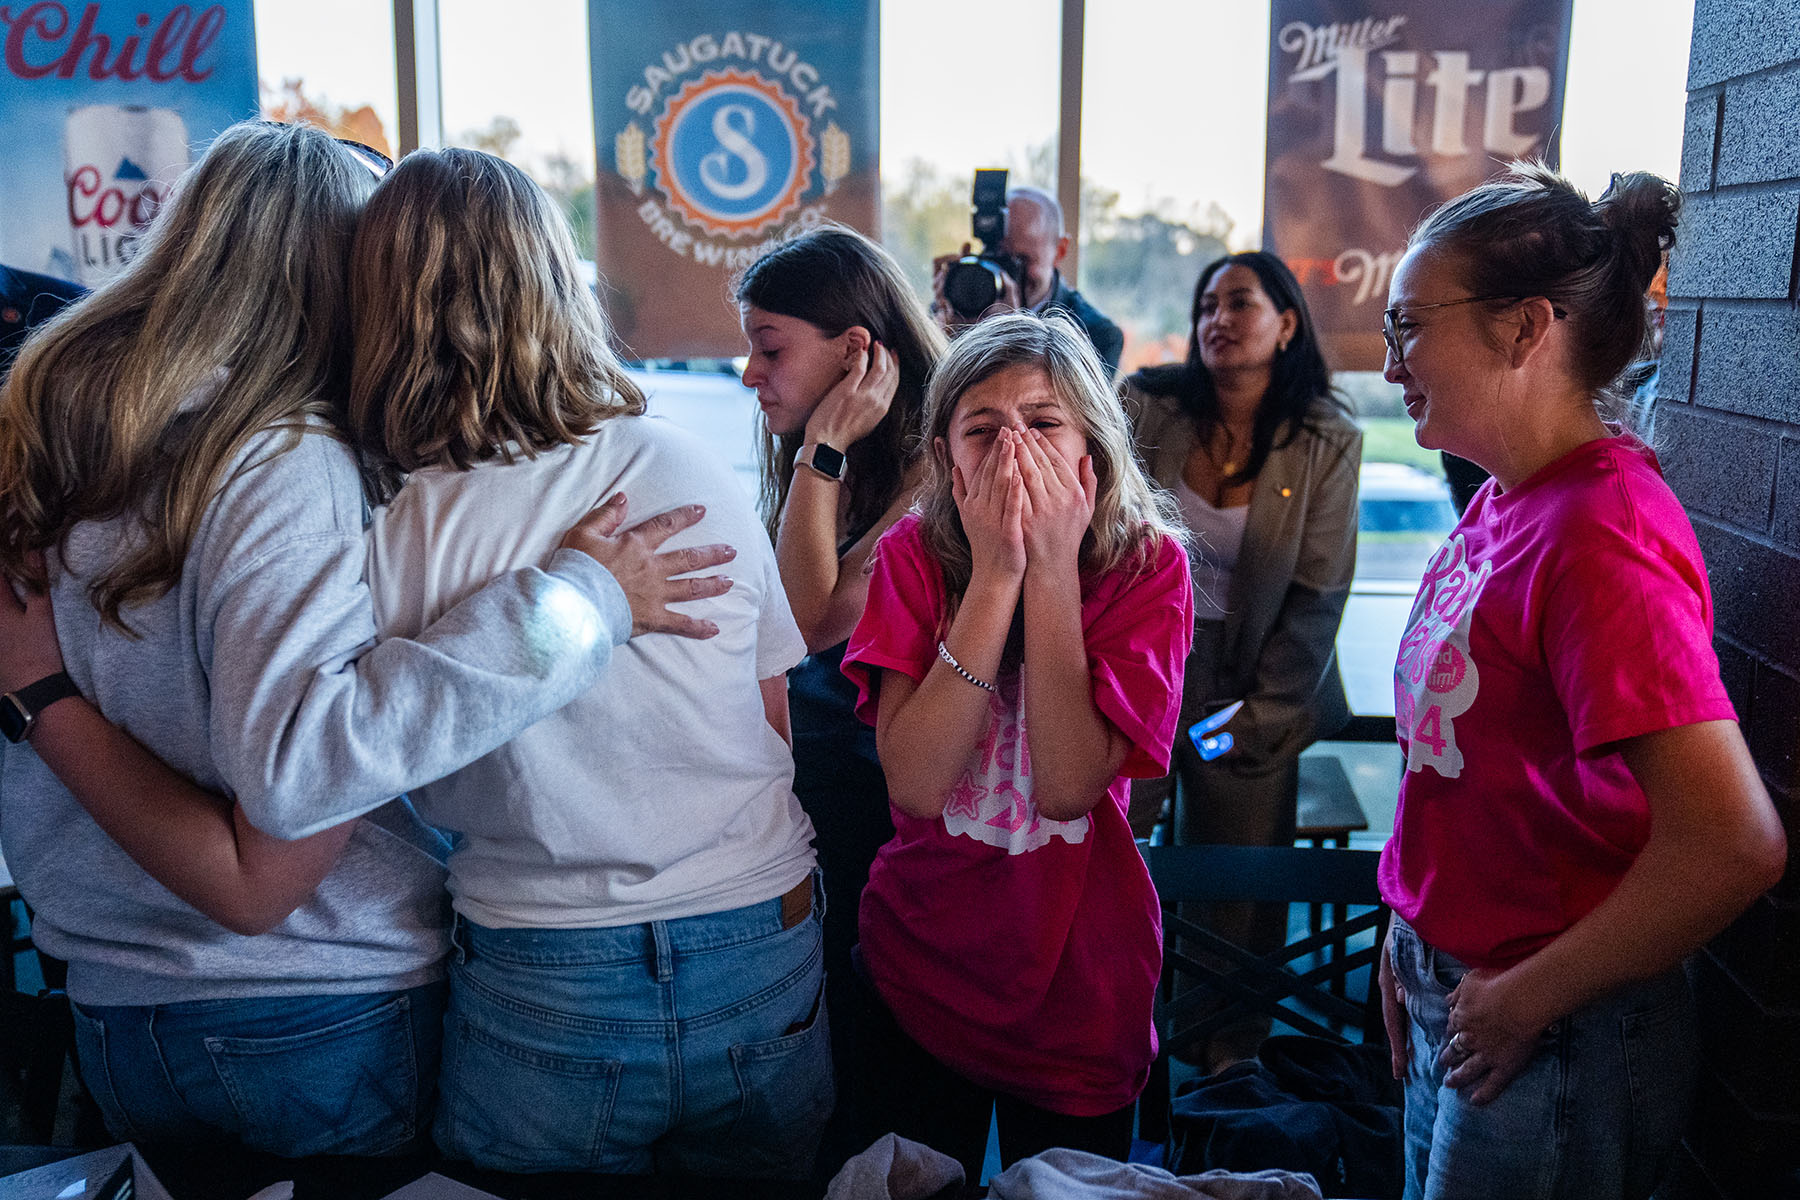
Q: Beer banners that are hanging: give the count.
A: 3